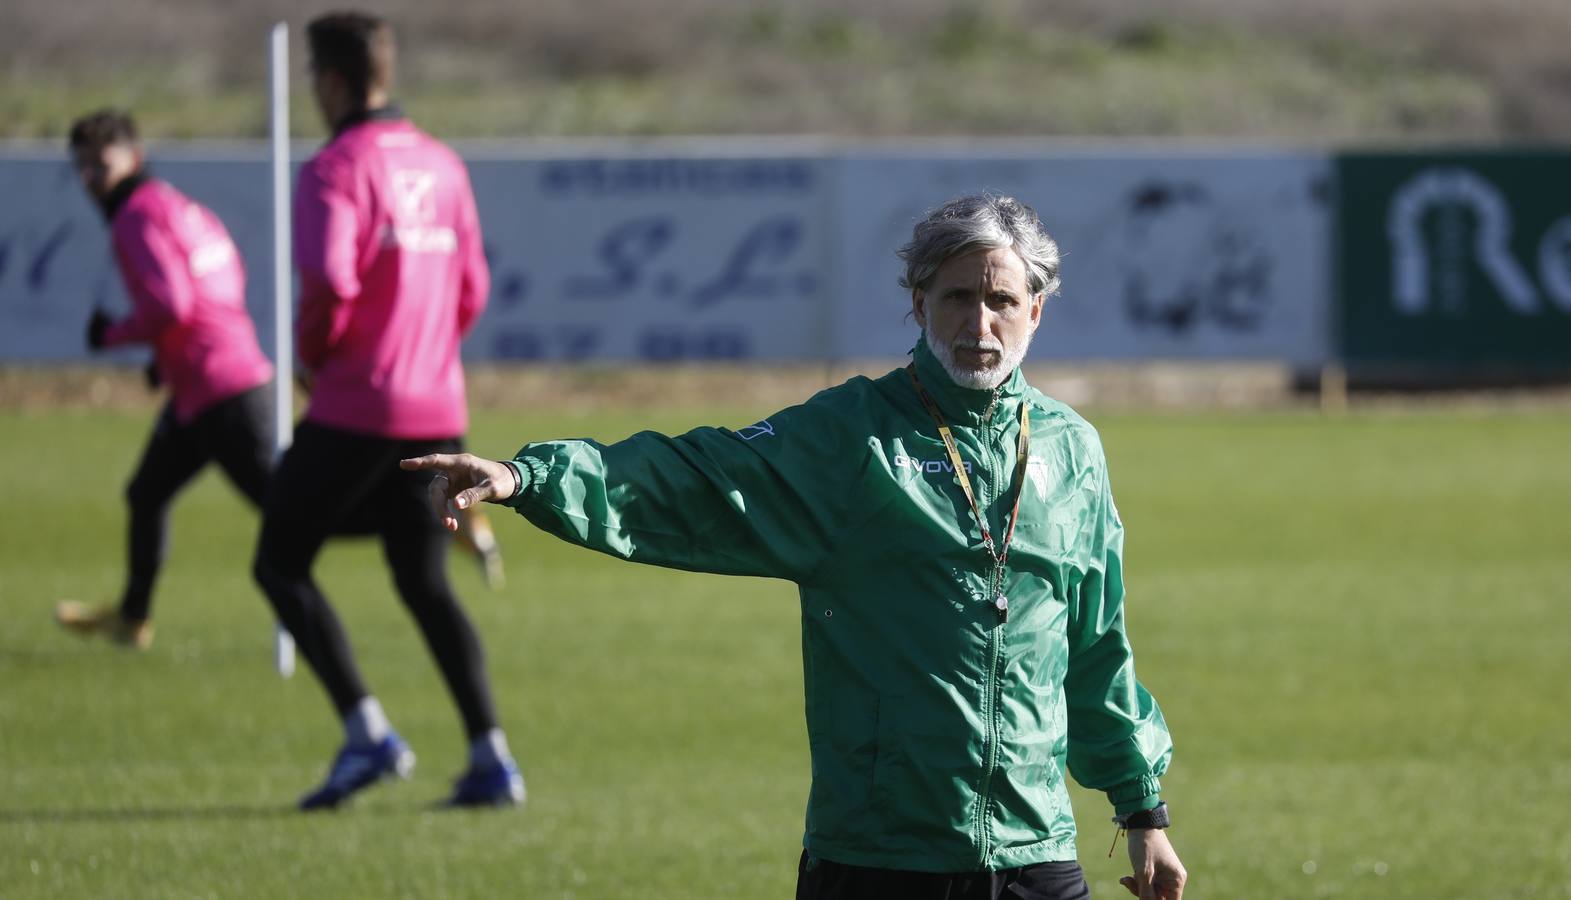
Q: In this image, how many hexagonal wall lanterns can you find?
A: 0